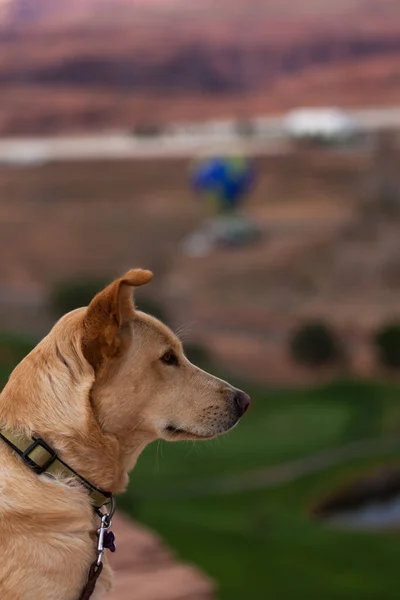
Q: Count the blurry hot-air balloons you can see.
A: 1